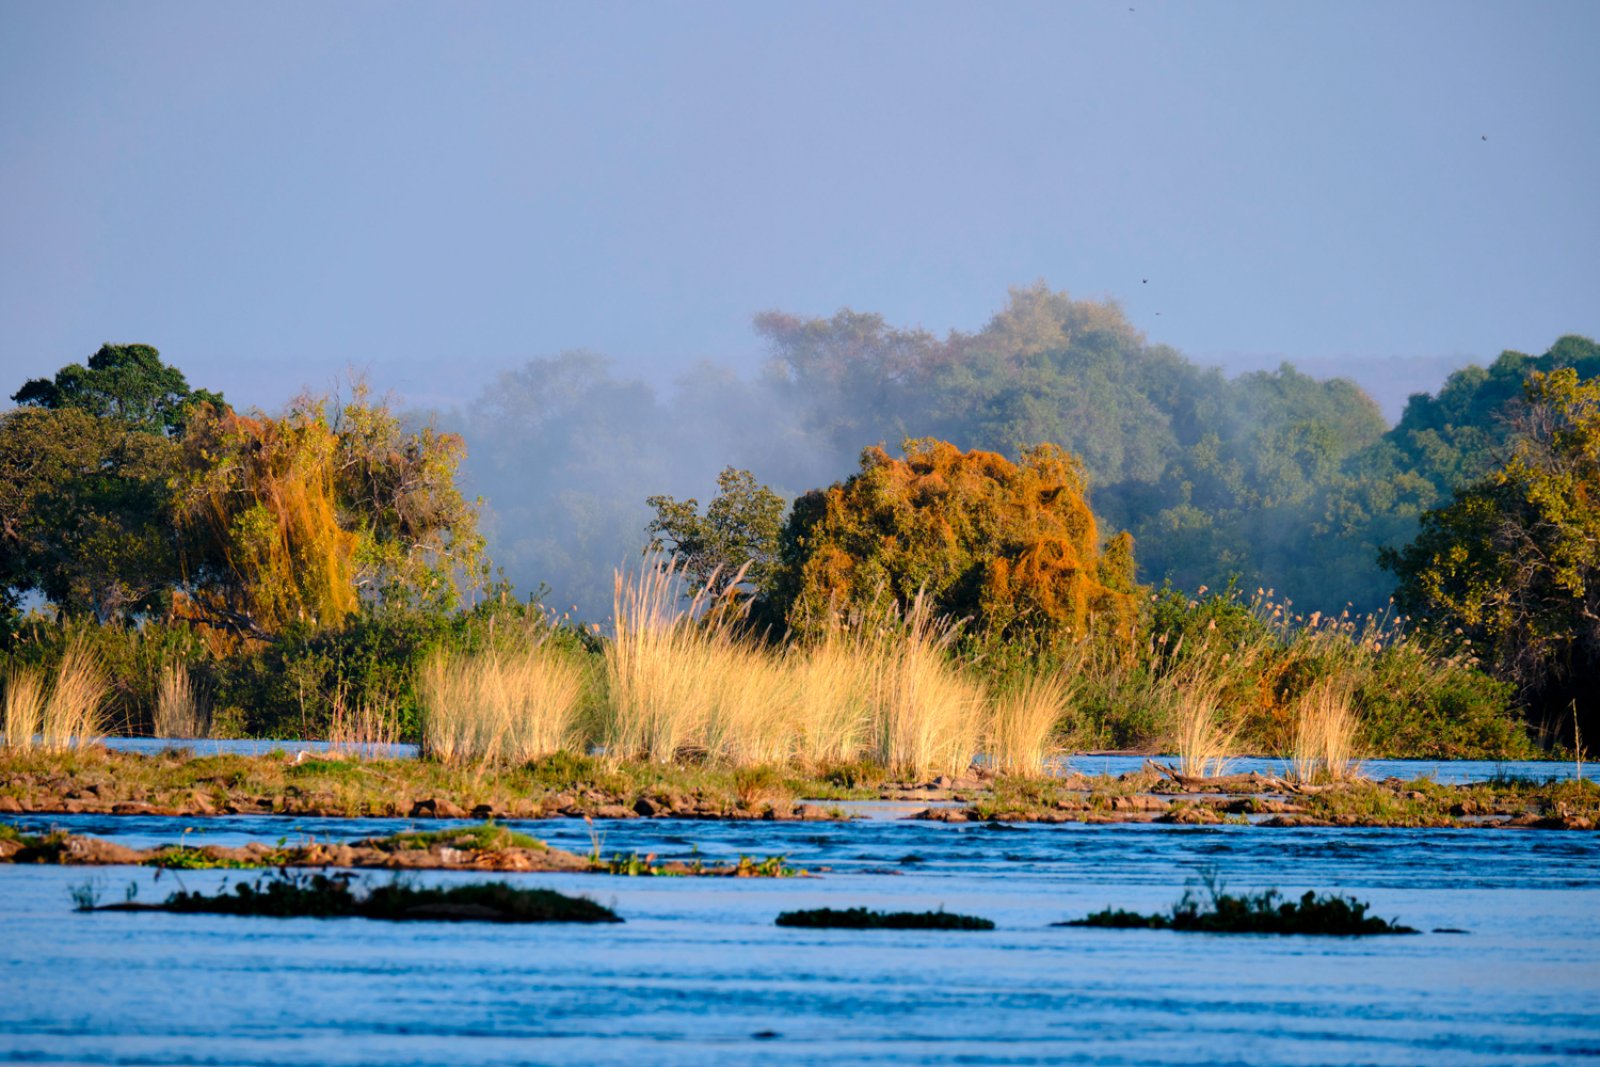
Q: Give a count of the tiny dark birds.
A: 4